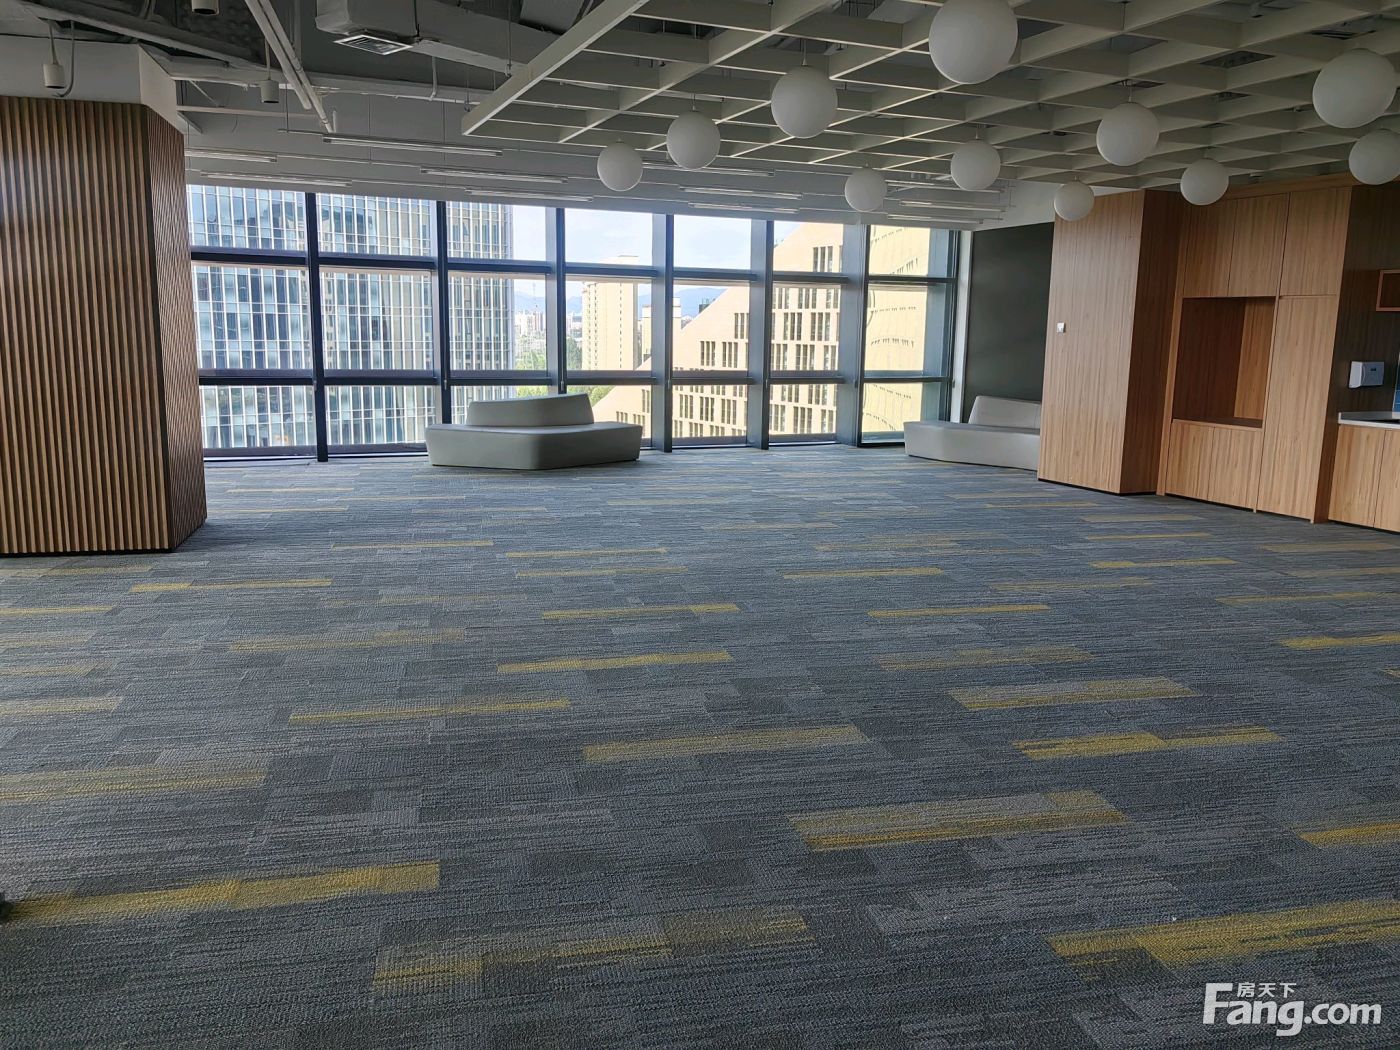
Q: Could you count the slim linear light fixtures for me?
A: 11